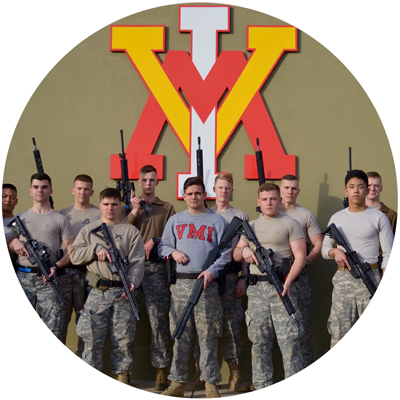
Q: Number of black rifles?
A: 10